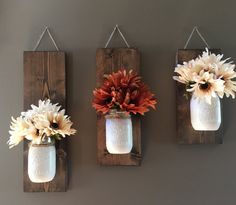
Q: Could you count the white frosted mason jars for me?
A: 3